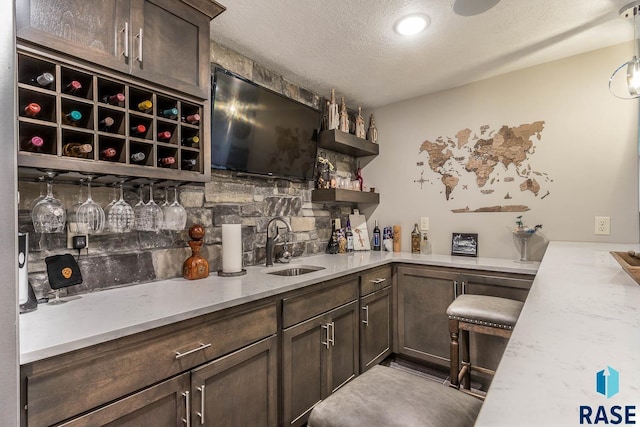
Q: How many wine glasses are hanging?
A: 10